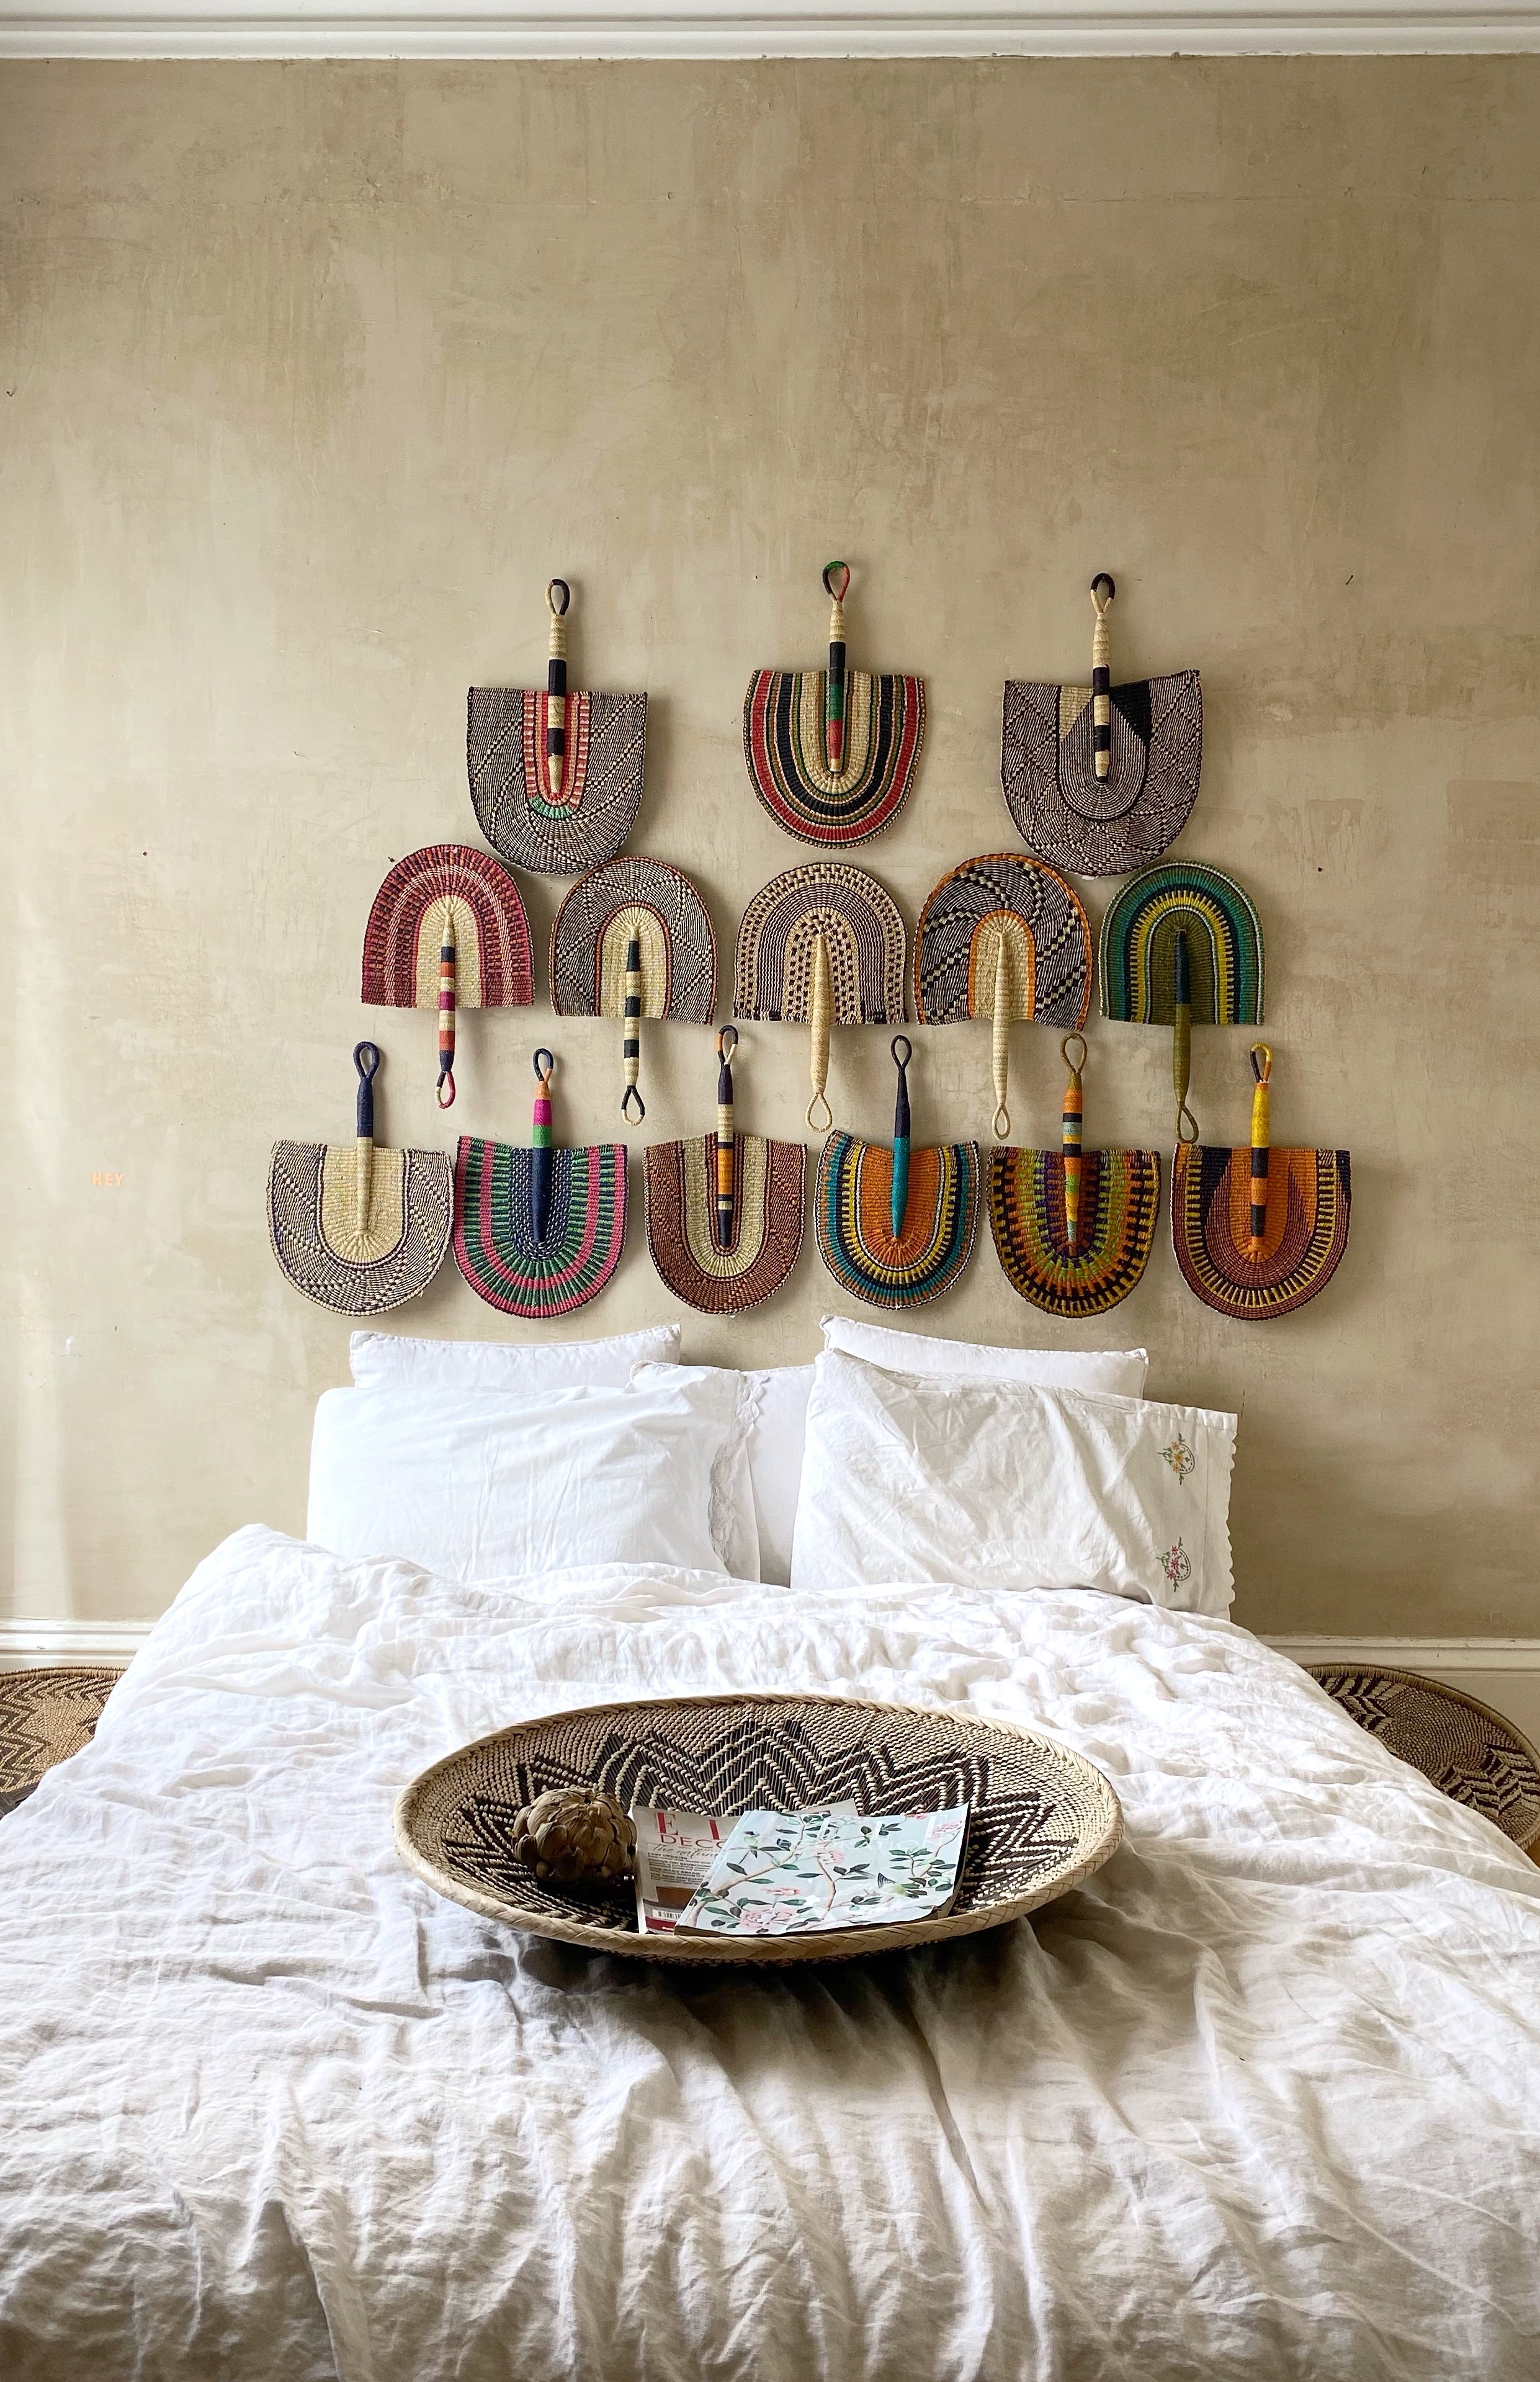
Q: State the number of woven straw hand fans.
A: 14